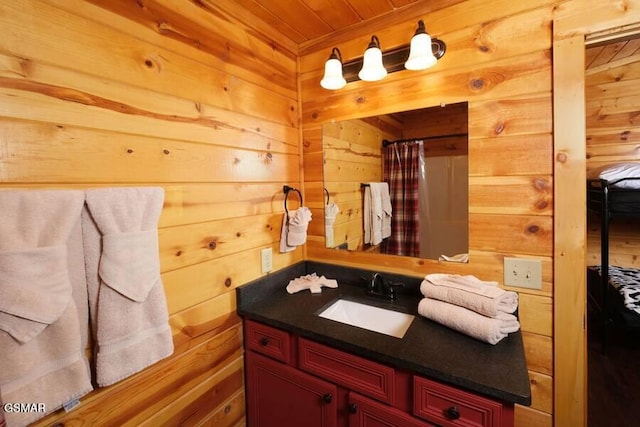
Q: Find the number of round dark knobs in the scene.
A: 4